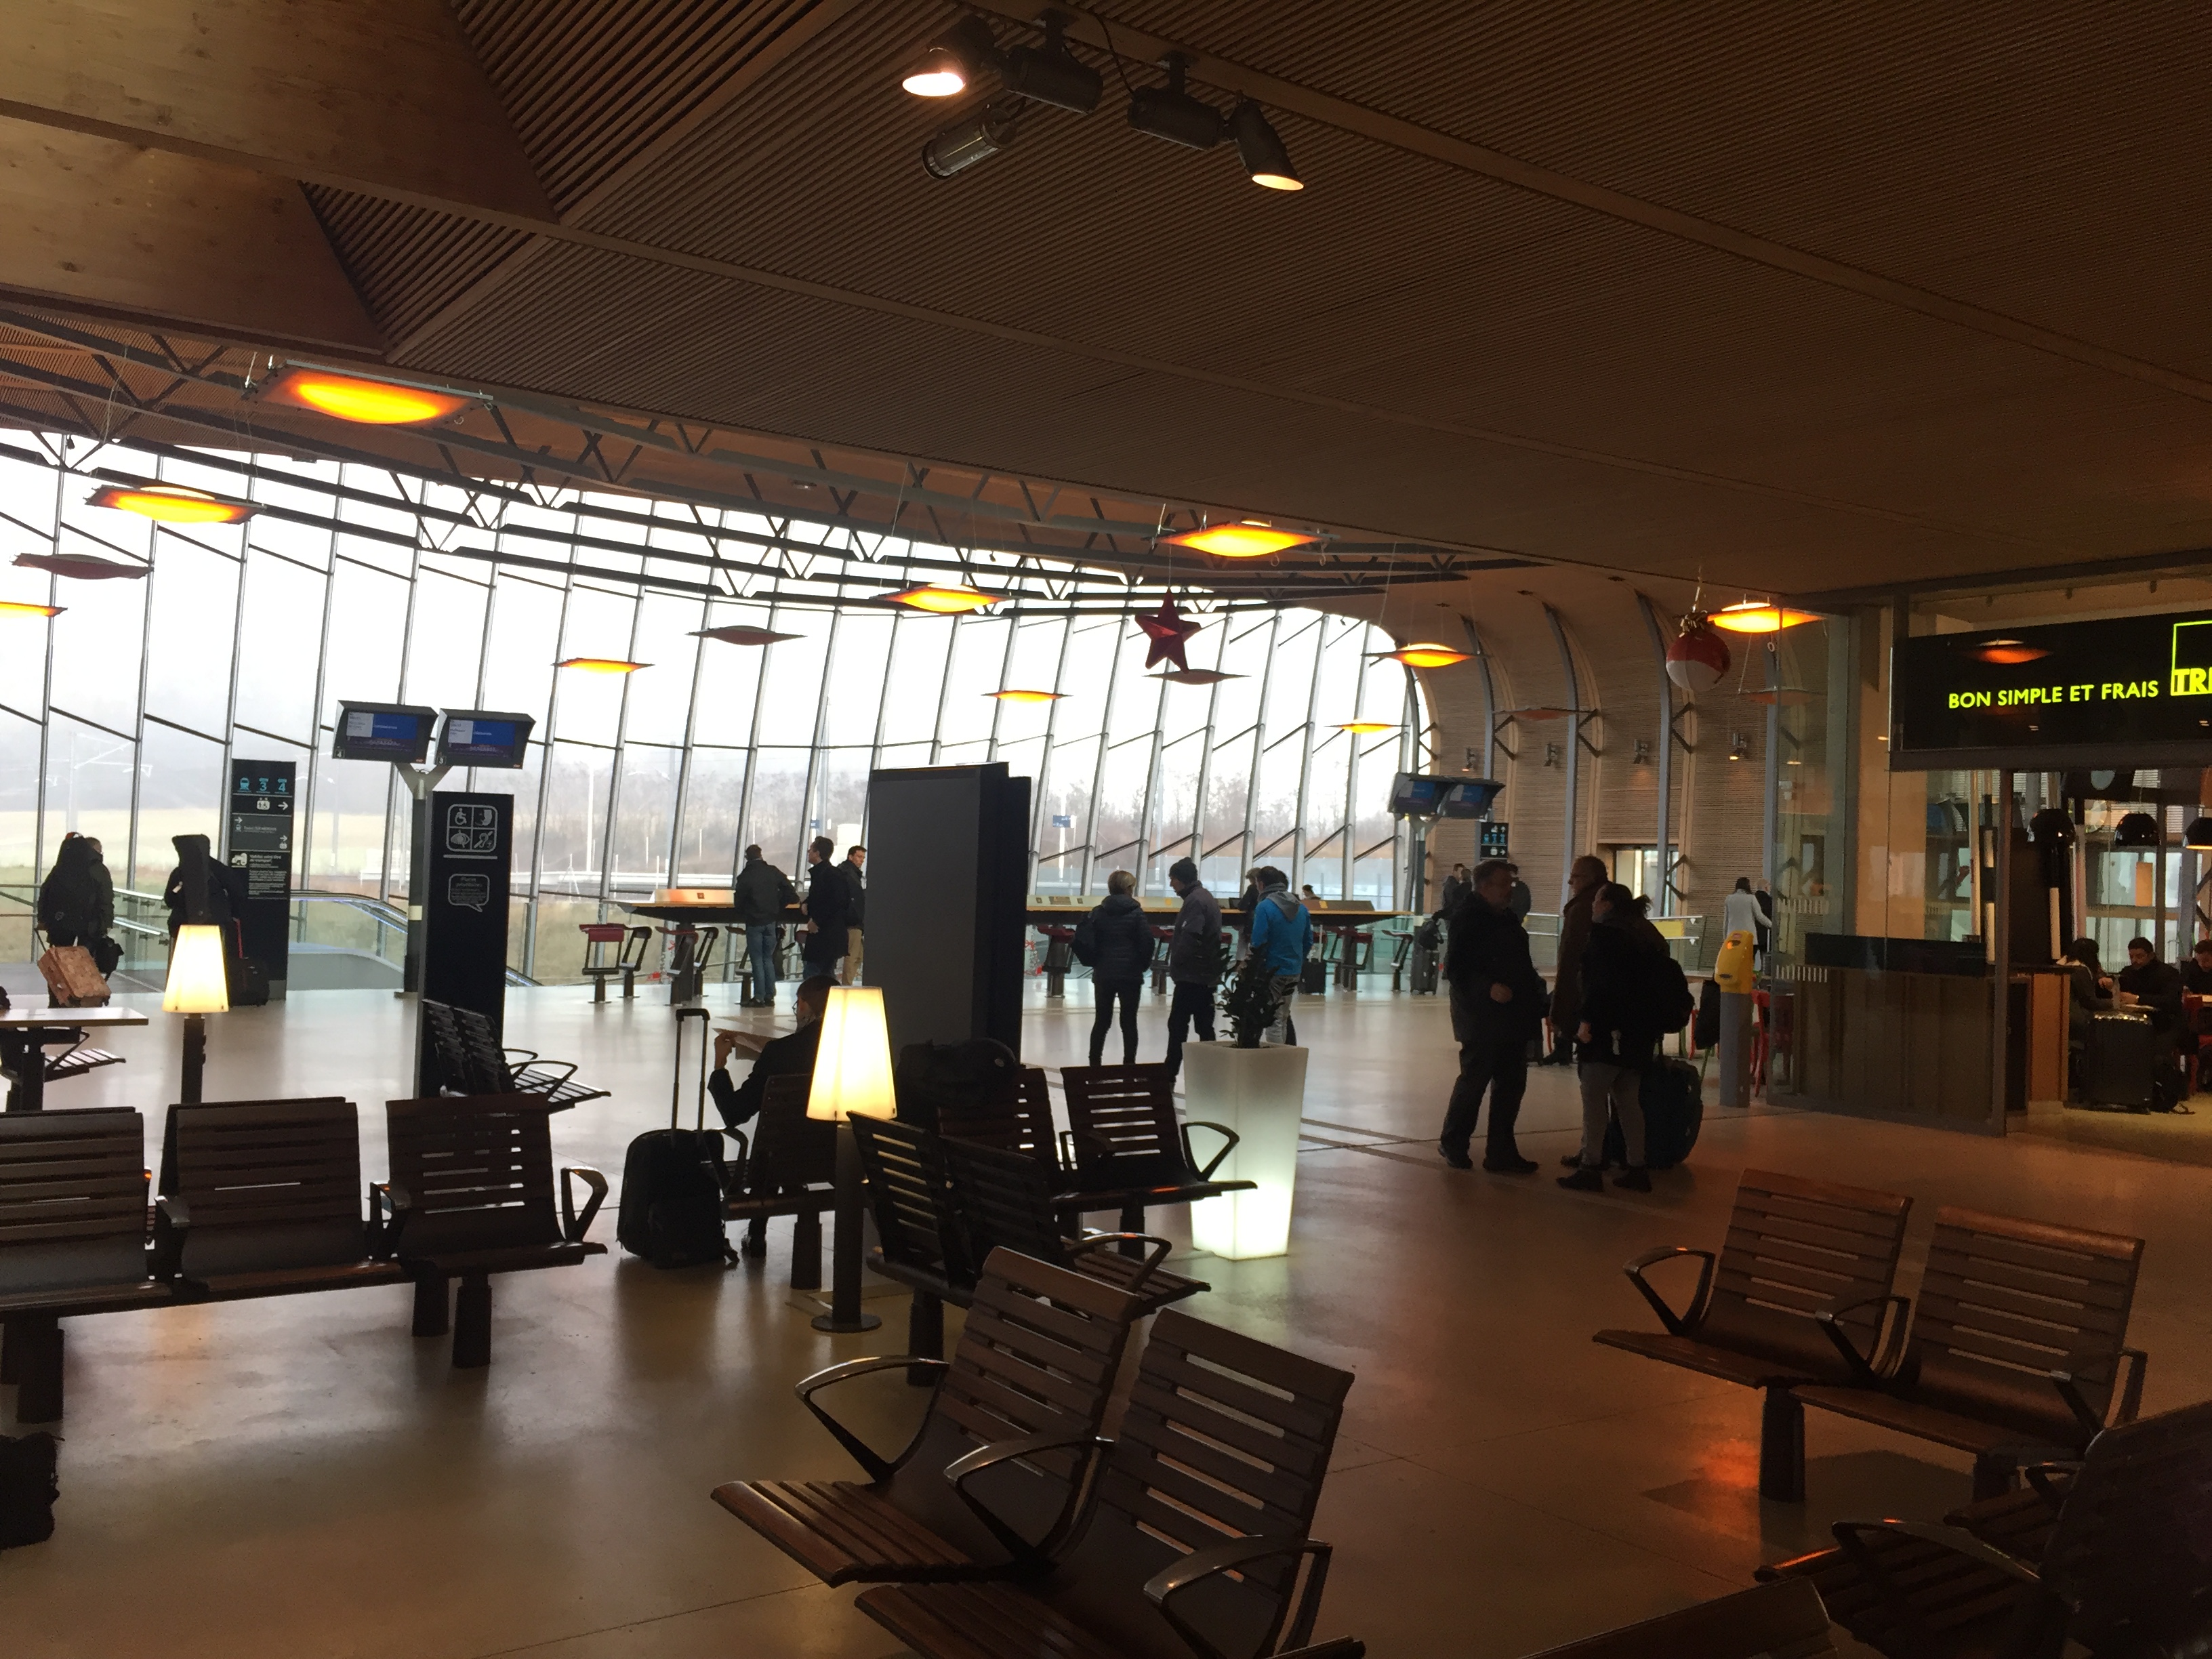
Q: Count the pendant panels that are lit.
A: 10